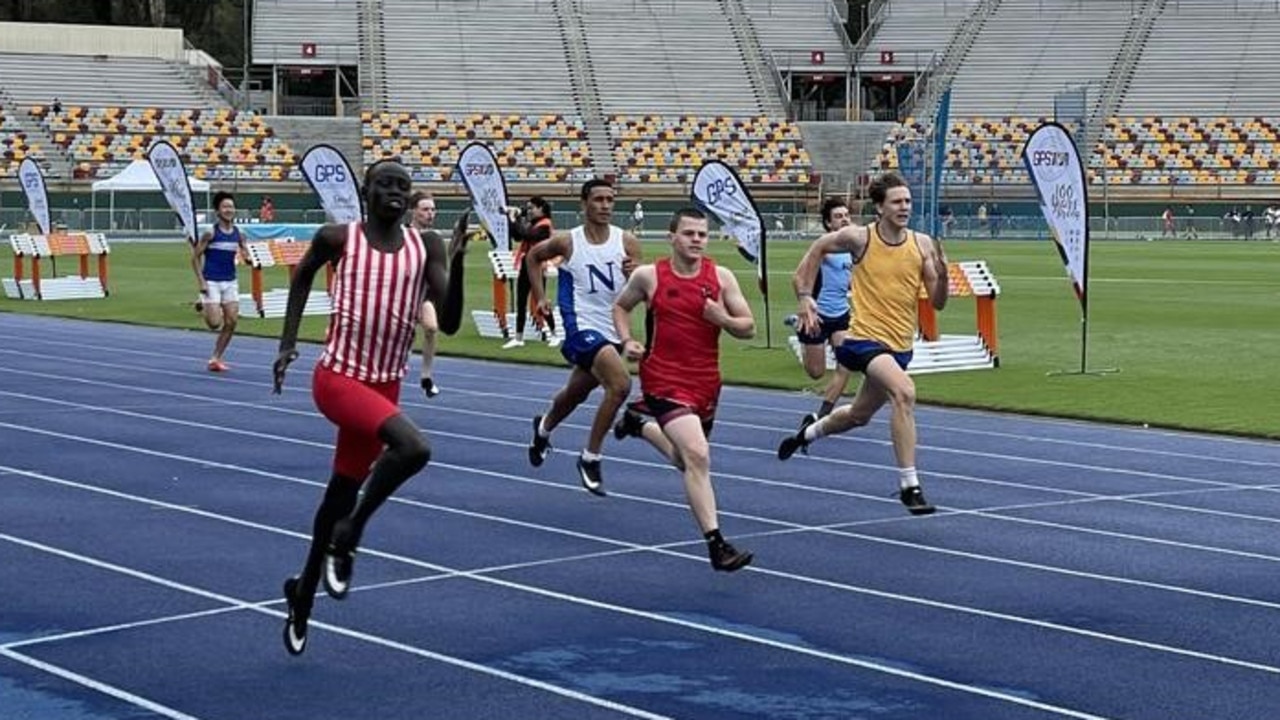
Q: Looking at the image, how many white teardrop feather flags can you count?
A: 6